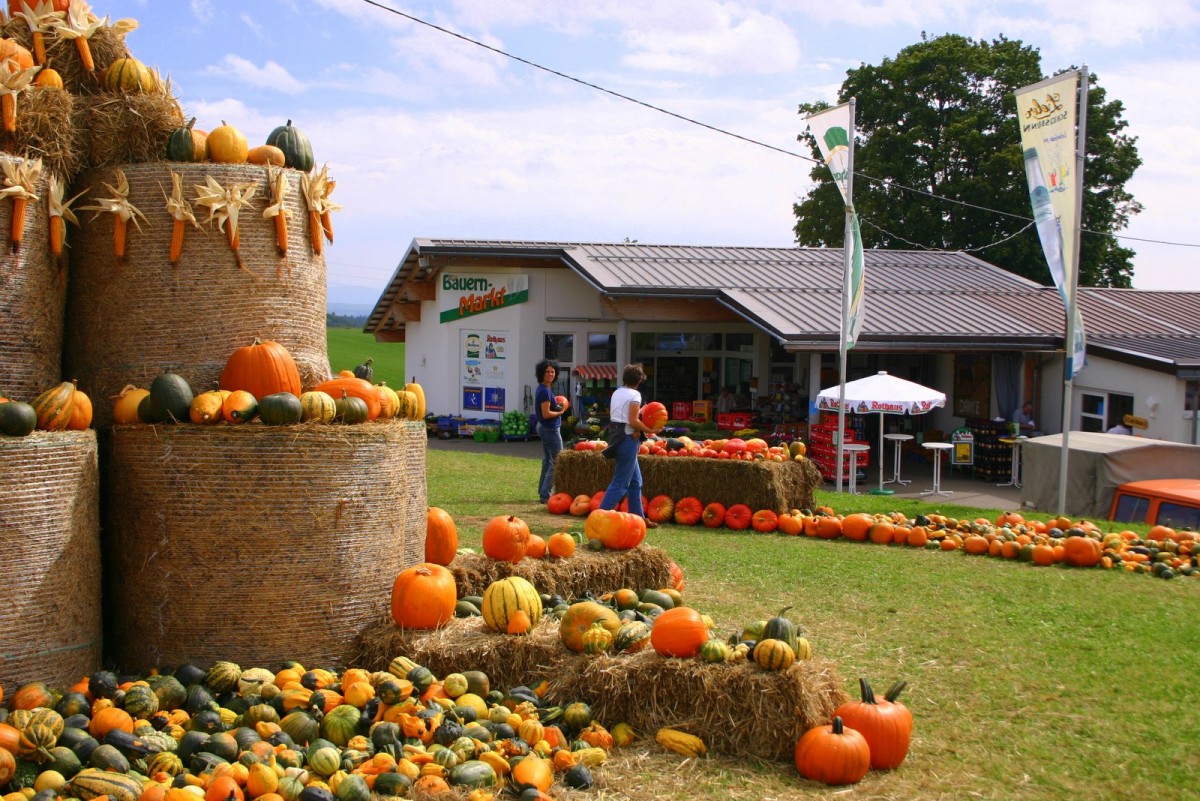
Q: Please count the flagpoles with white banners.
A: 2